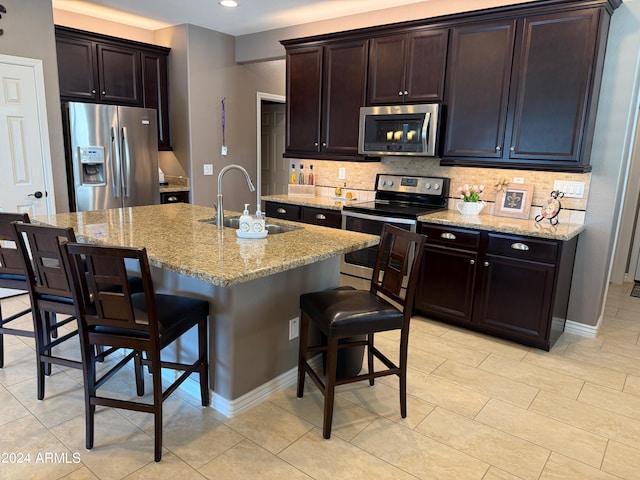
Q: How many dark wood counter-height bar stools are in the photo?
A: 4